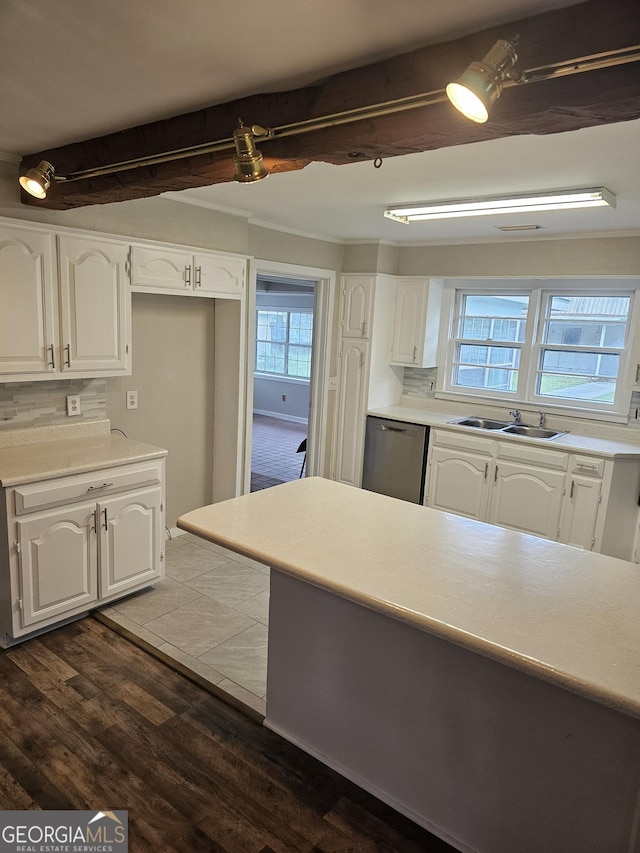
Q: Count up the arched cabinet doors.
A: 11